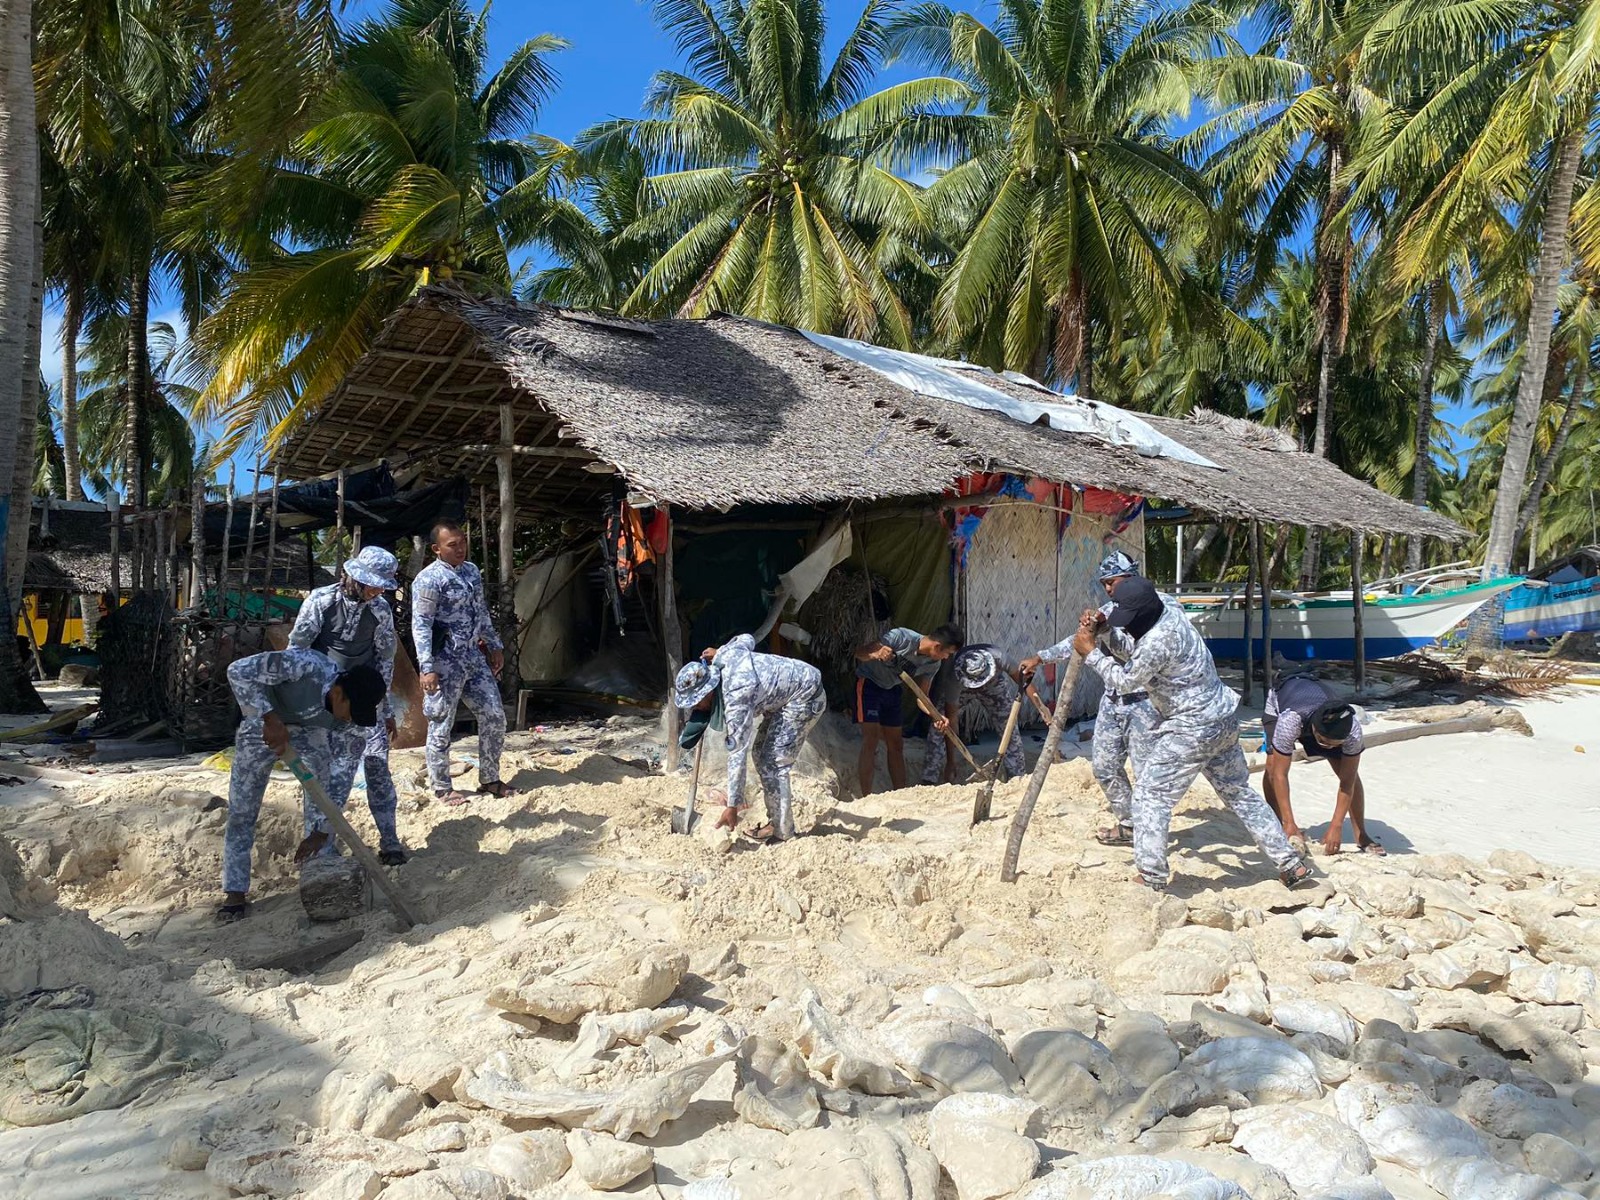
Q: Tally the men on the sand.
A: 9